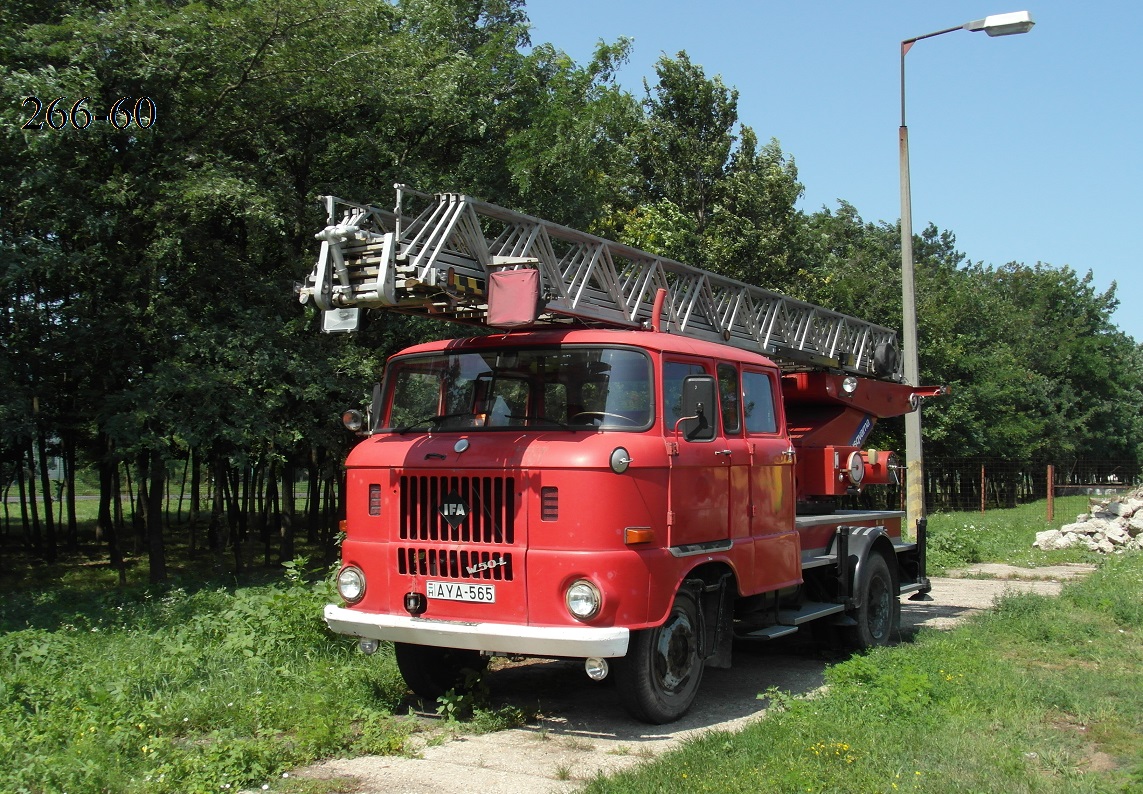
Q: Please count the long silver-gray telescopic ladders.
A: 1